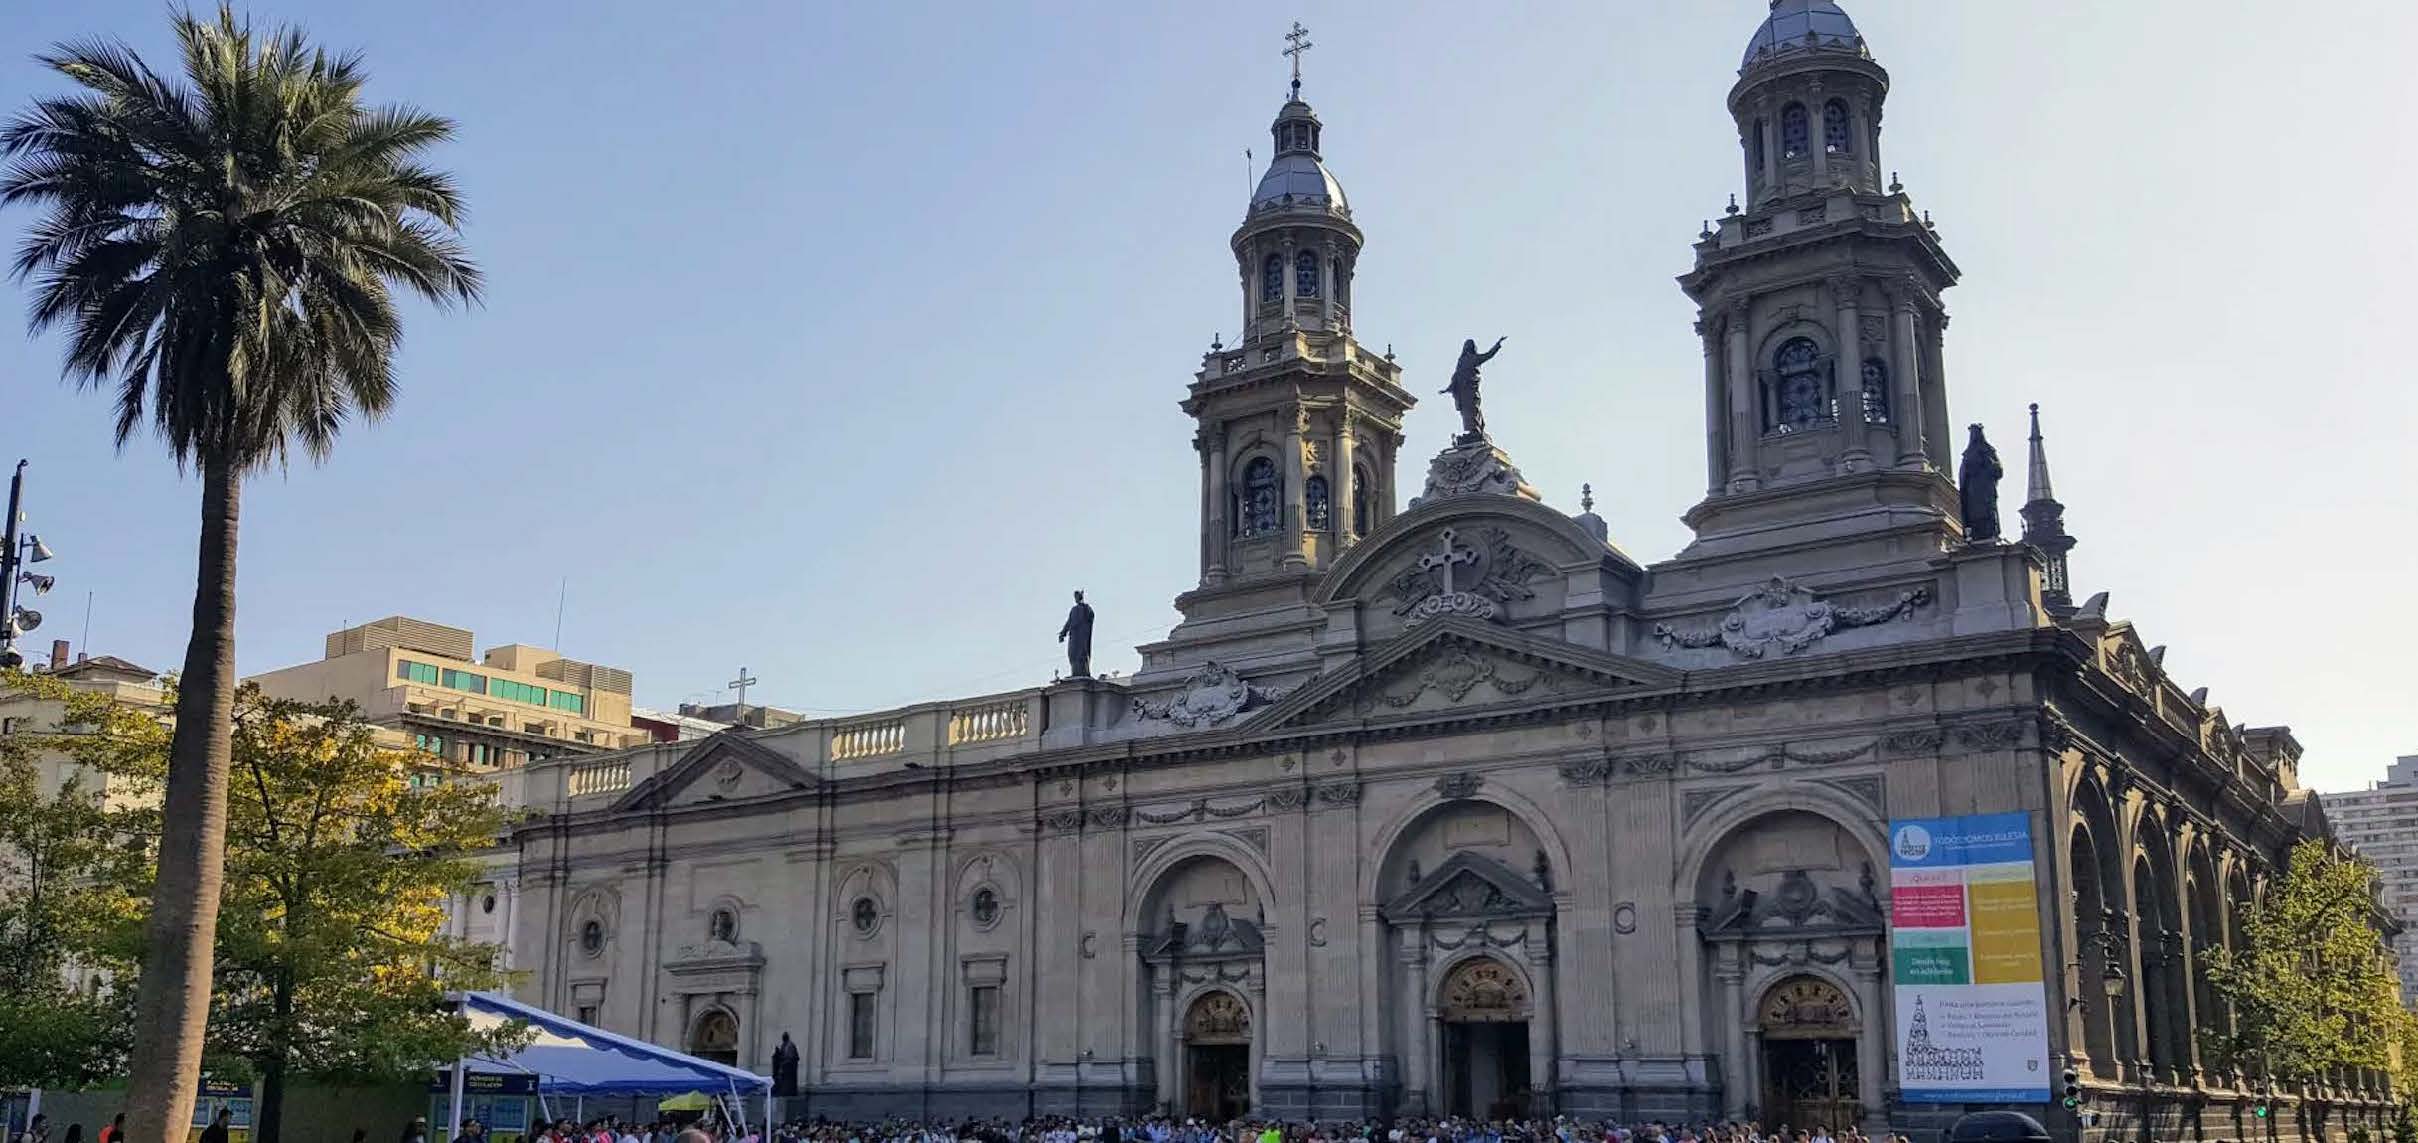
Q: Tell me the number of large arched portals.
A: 3